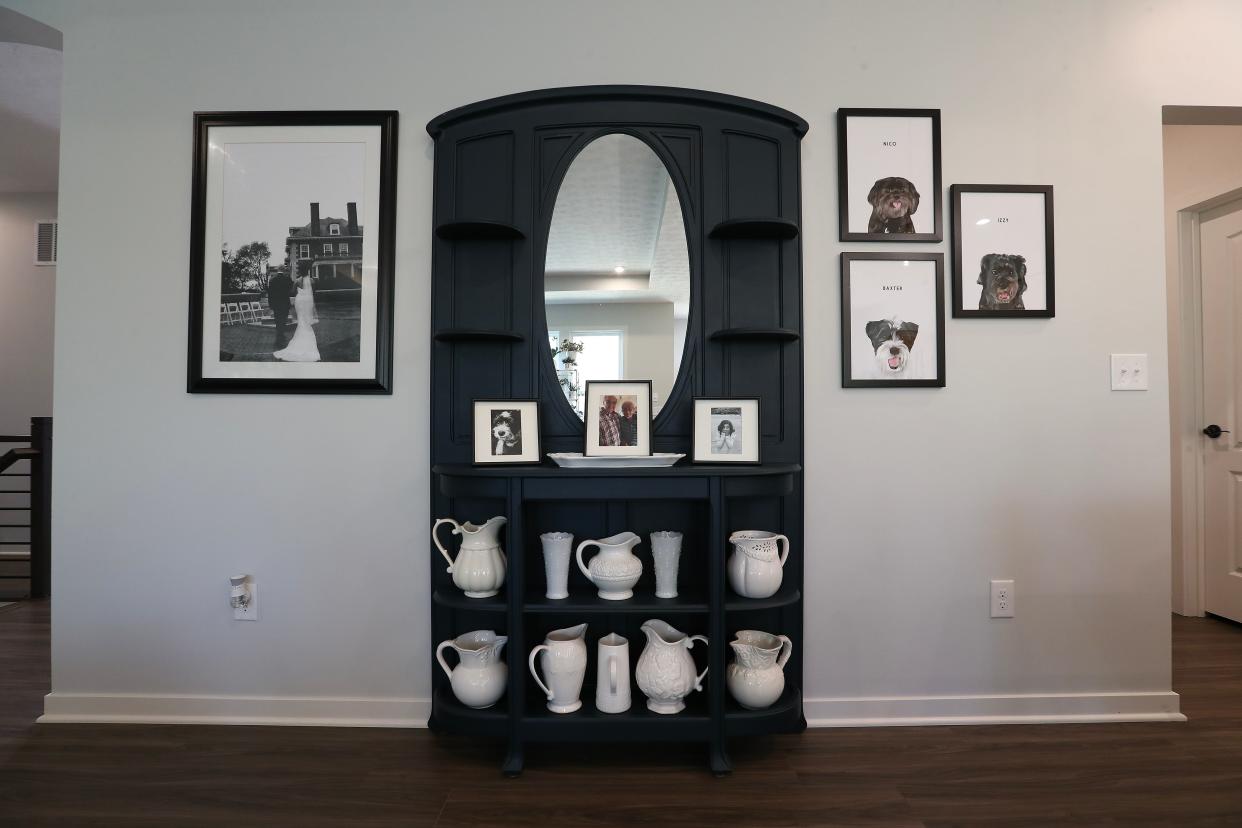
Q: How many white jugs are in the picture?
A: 8